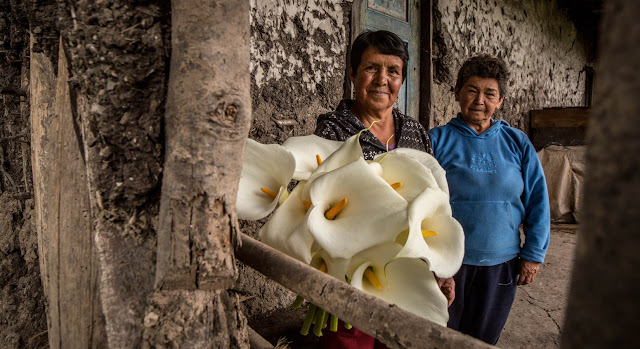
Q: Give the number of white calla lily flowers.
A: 8